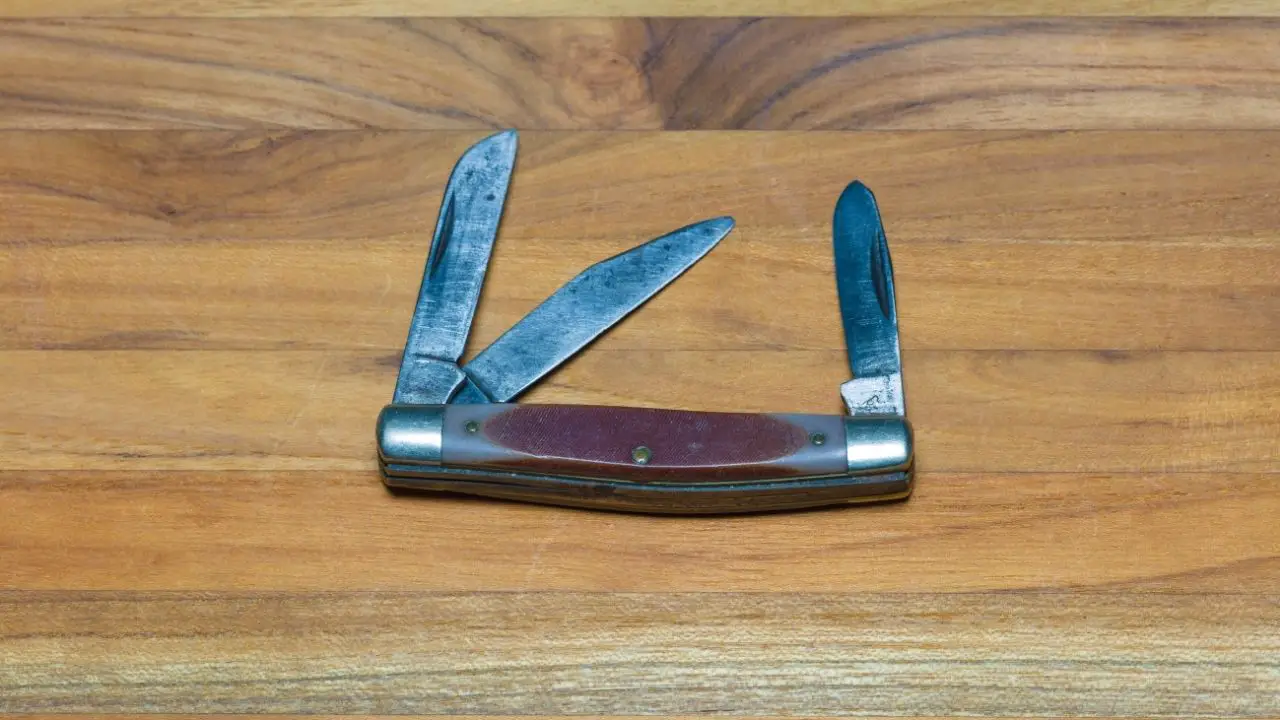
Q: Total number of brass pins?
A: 3